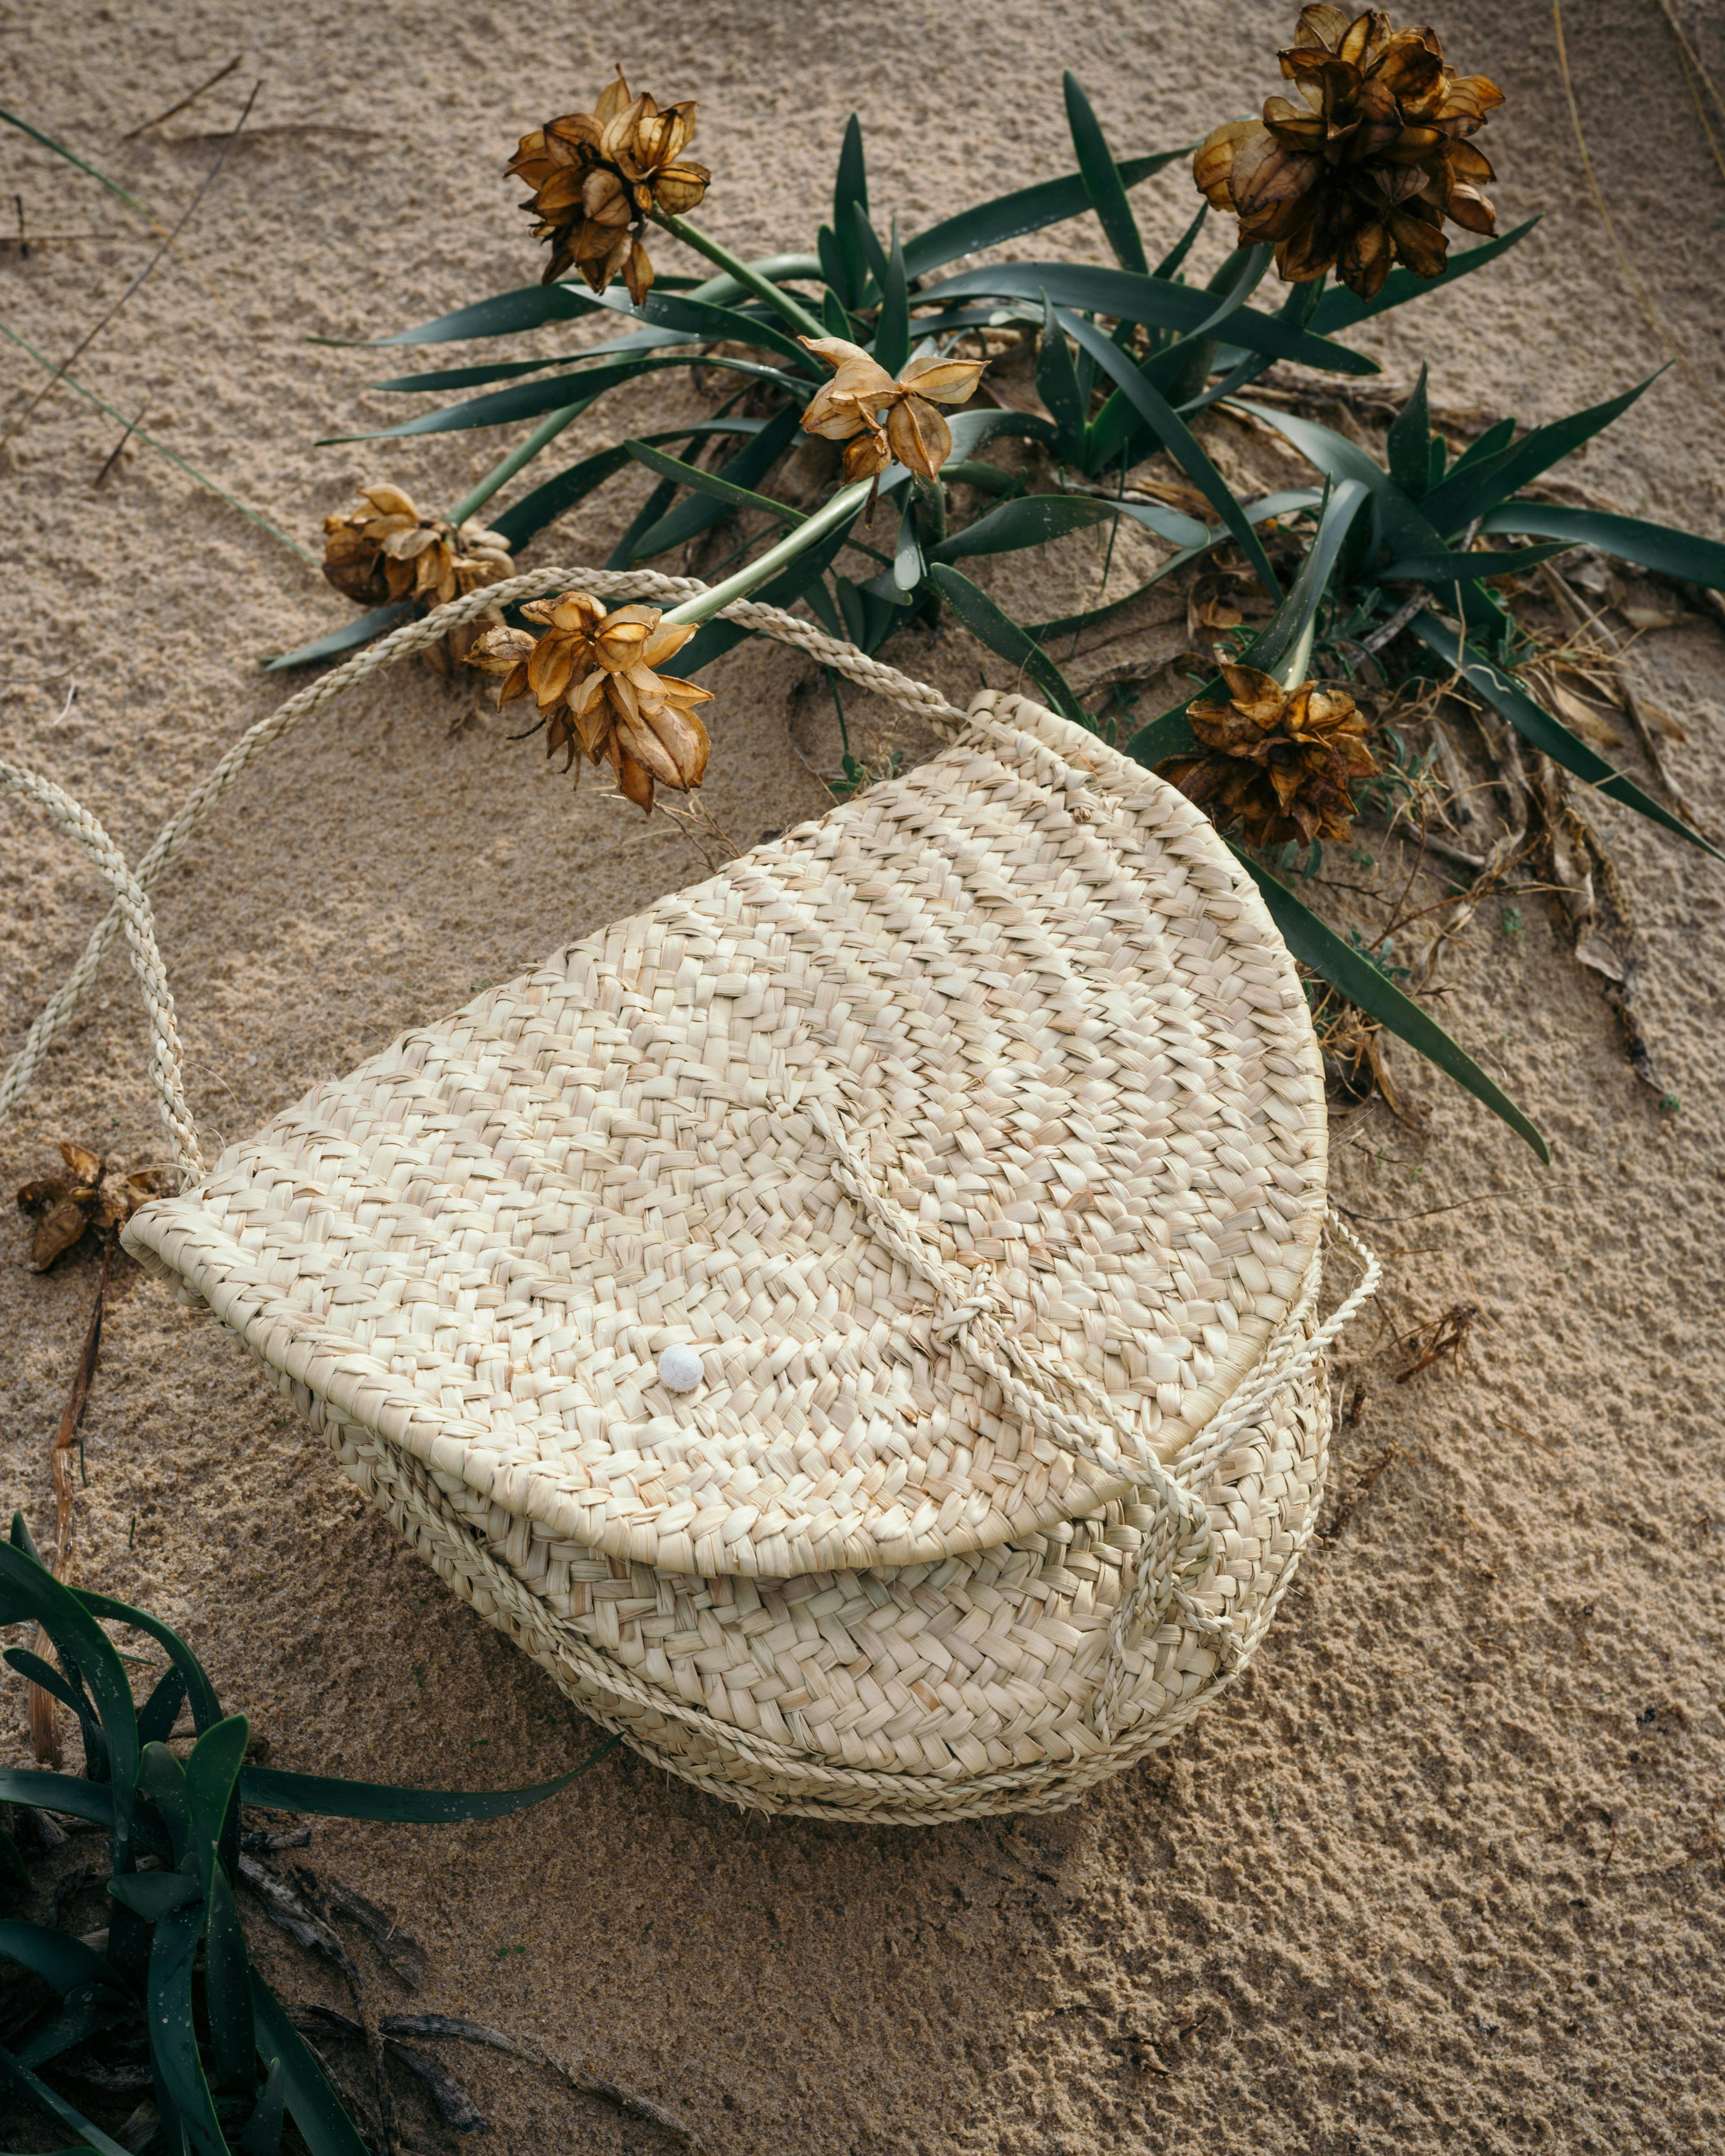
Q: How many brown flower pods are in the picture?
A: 7